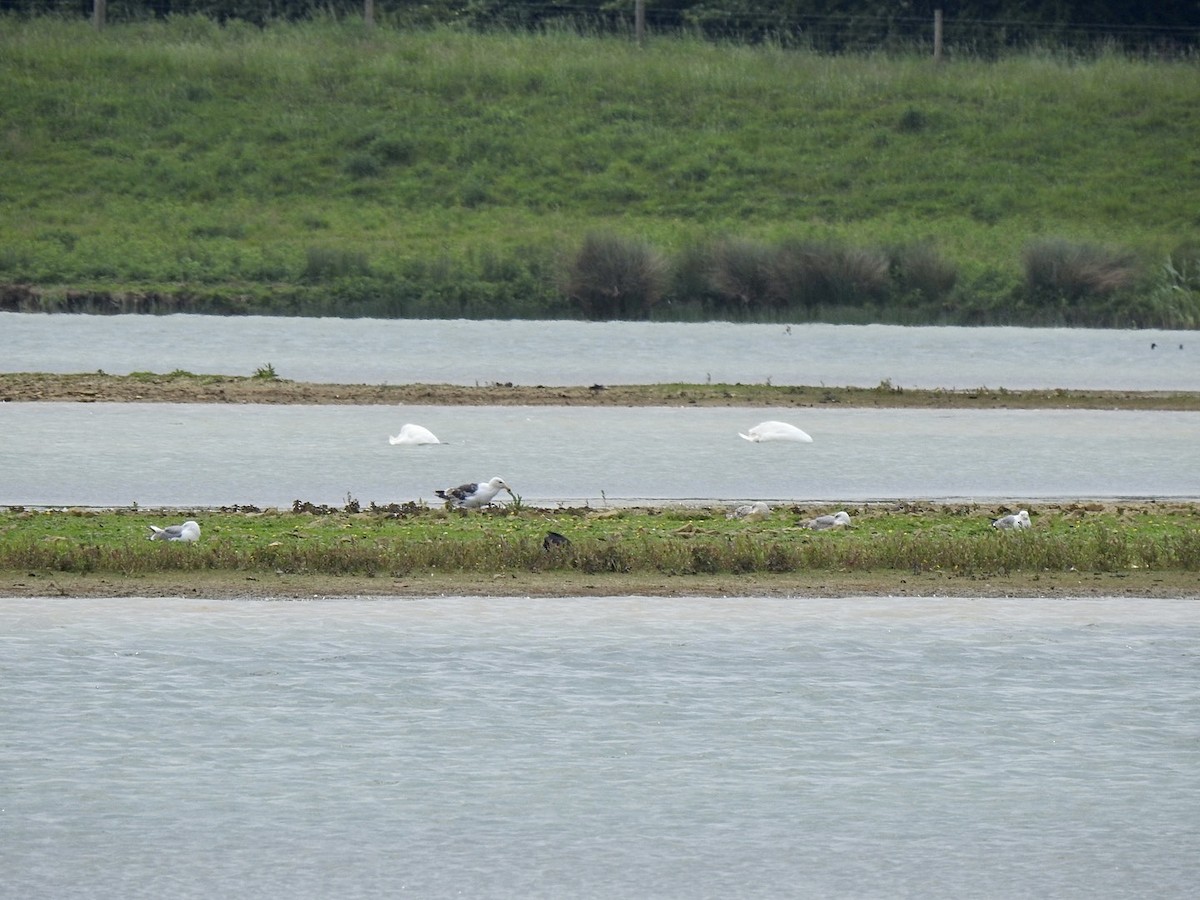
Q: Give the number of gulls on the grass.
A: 5